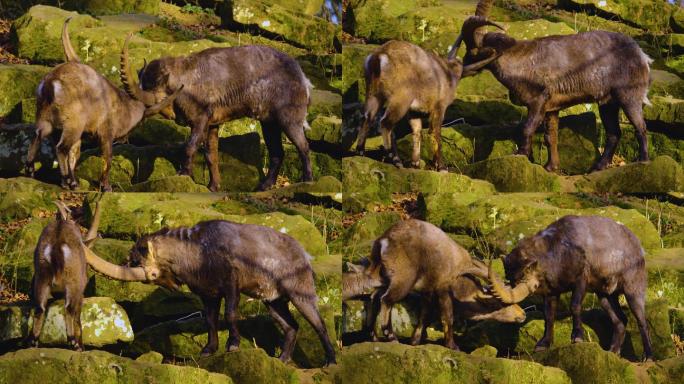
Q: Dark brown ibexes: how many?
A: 4